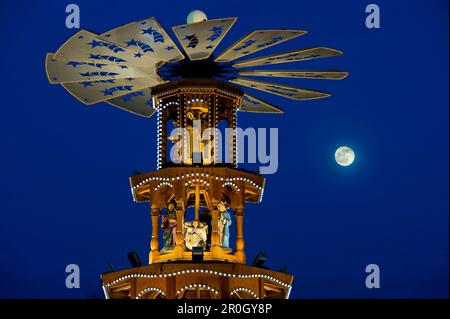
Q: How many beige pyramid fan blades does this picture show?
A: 11